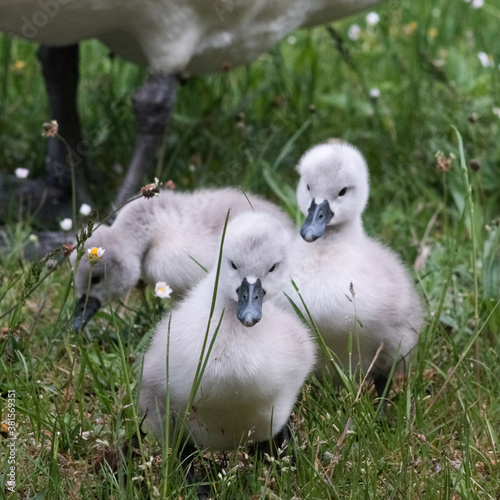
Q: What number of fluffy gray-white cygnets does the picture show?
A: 3